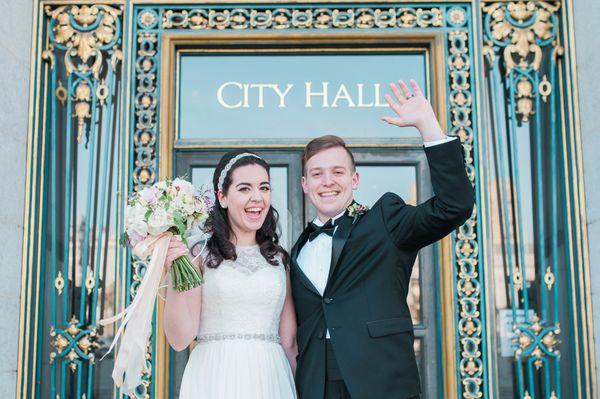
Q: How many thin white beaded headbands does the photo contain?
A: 1